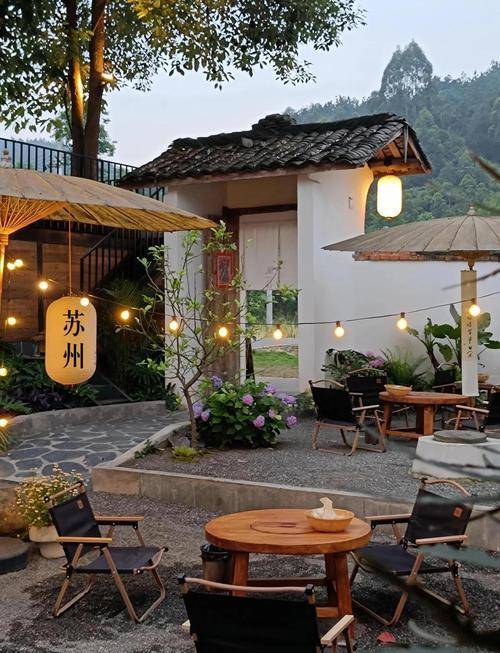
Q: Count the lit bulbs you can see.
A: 14